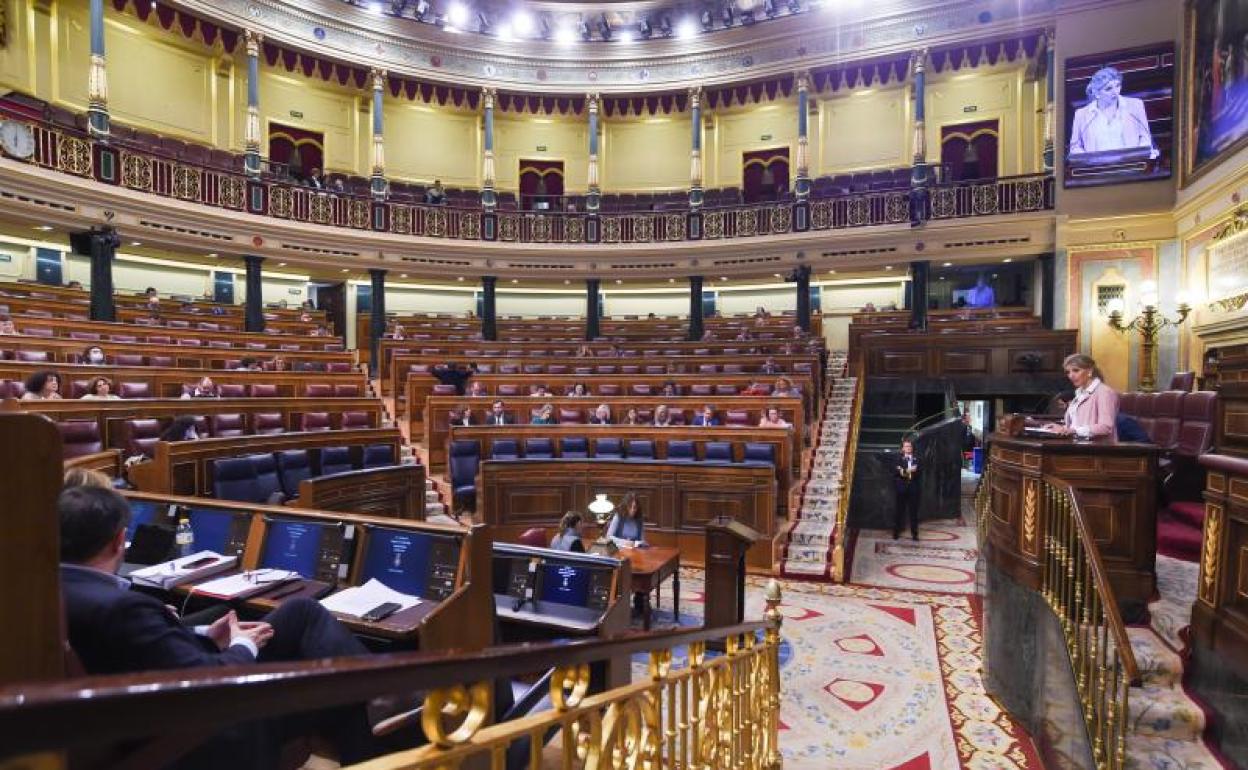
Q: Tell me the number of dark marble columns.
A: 9